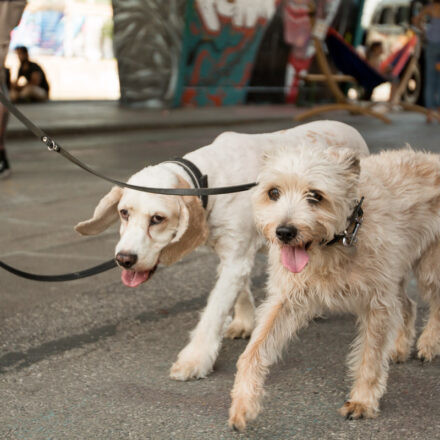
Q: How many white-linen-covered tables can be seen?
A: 0